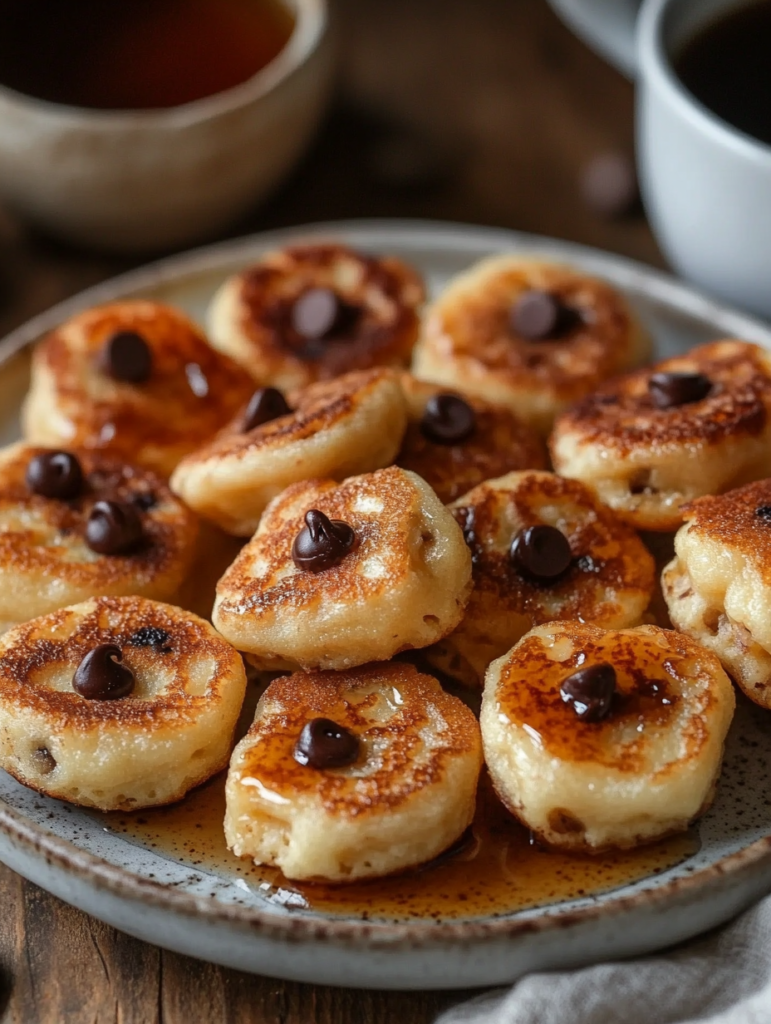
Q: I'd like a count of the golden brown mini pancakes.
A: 13